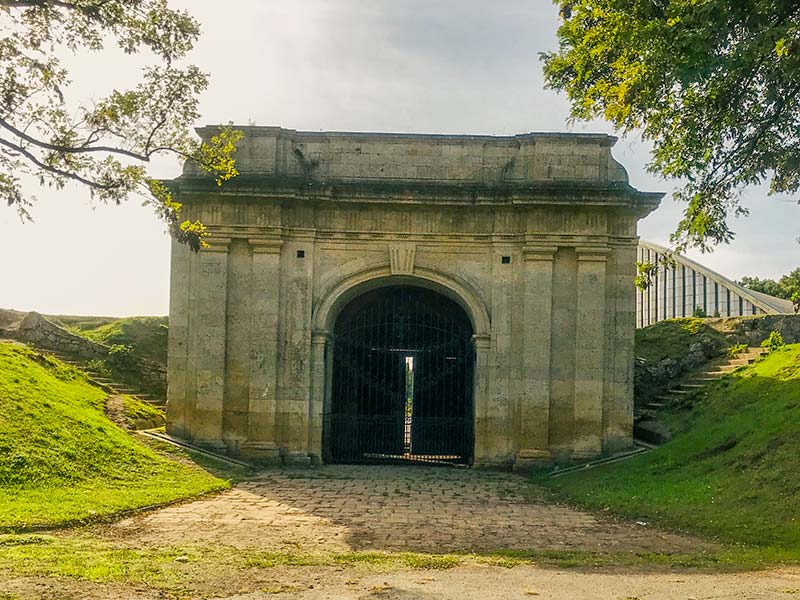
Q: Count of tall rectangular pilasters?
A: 4